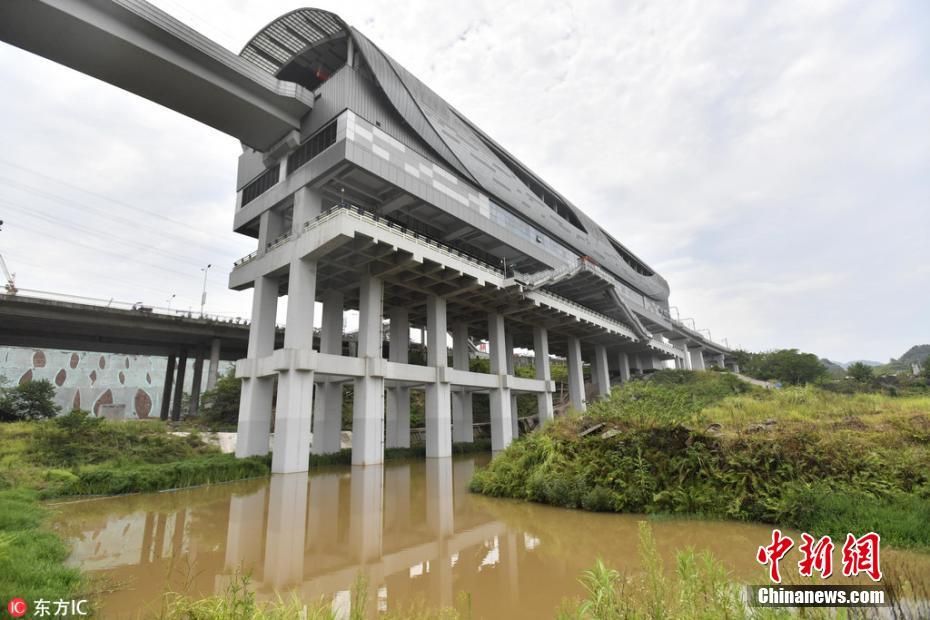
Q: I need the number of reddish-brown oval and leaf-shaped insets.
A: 12